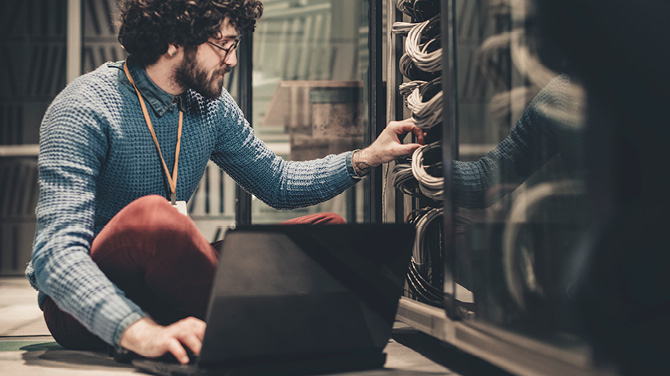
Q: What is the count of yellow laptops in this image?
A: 0